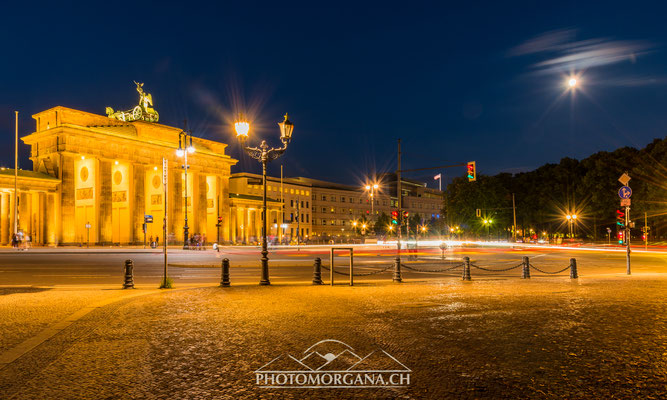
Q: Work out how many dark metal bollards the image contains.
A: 7